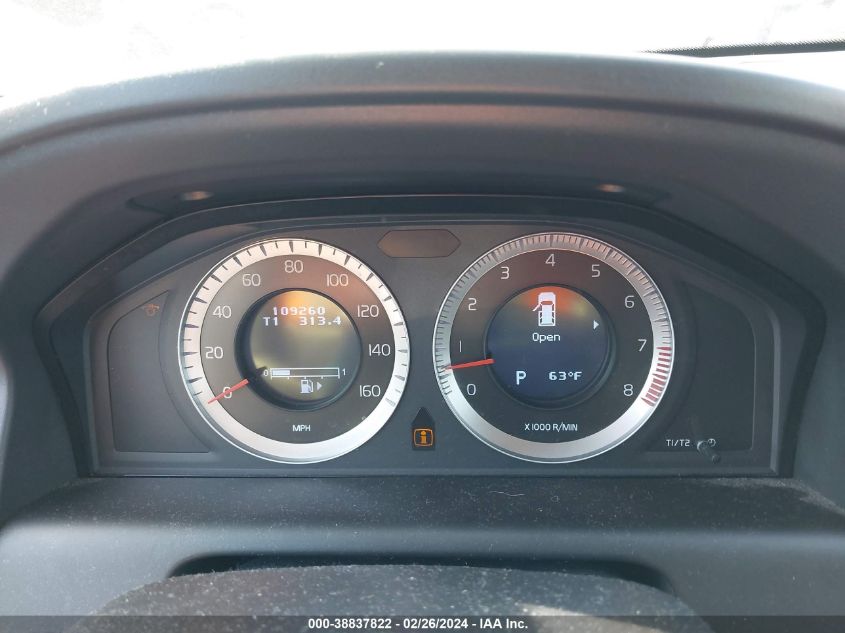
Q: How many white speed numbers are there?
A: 9